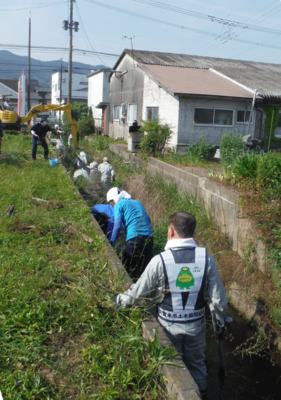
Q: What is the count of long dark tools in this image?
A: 1